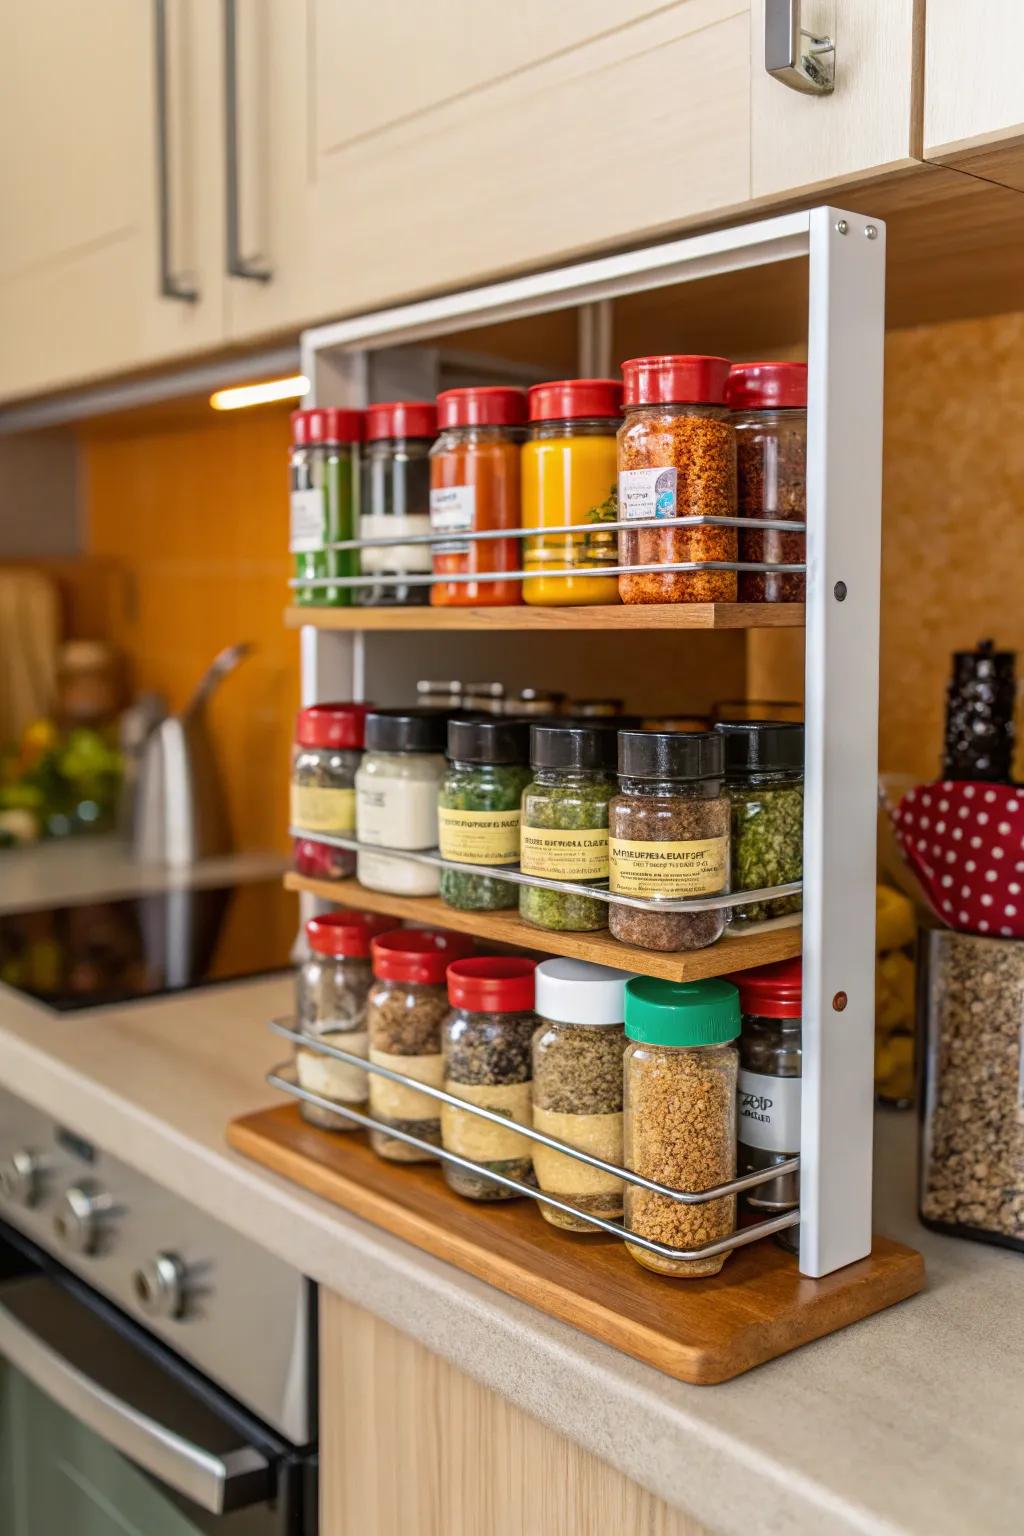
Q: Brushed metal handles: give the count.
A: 4